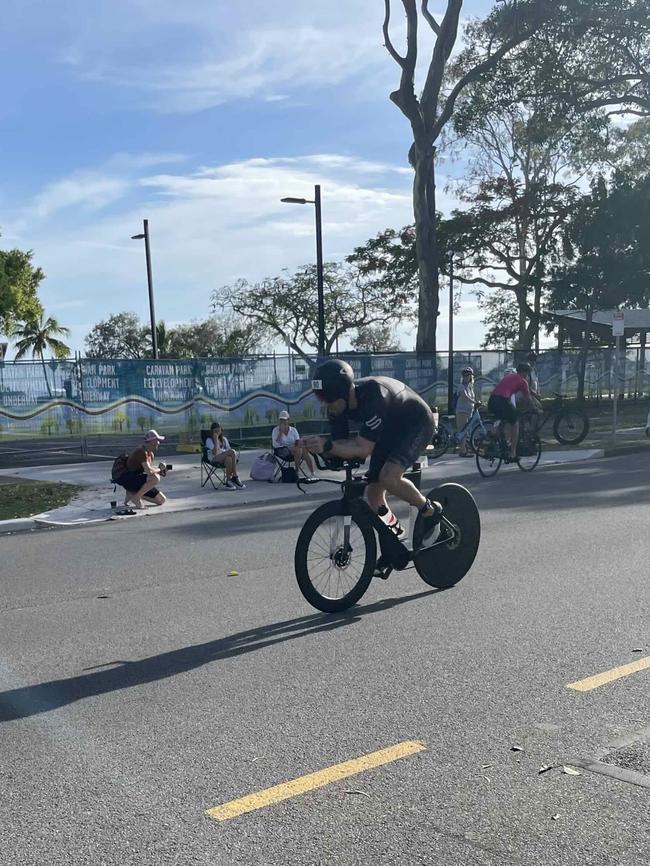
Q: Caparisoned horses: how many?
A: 0